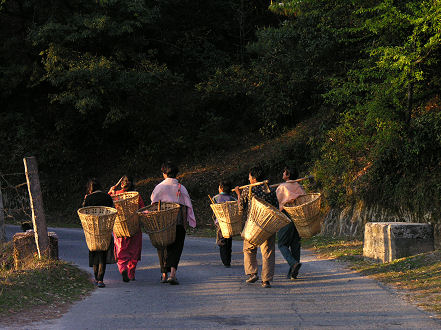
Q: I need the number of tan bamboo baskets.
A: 6